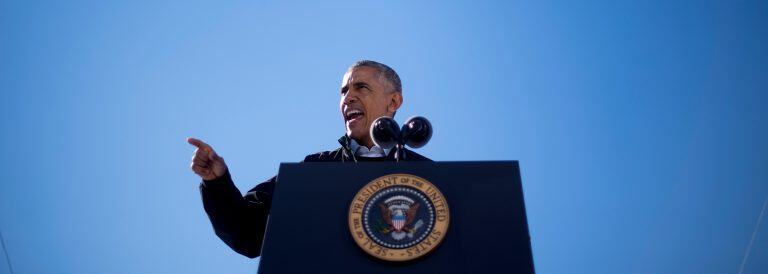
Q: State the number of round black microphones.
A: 2